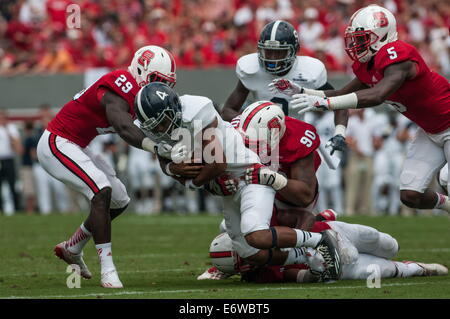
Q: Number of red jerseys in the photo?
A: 4